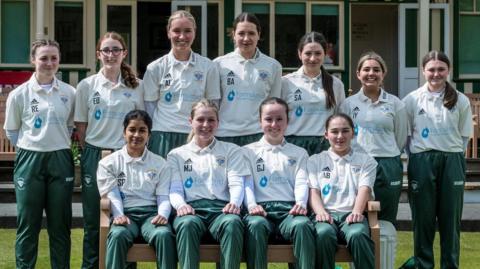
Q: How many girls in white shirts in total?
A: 11